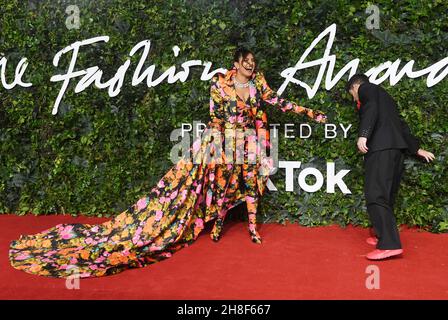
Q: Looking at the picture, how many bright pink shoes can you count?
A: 2